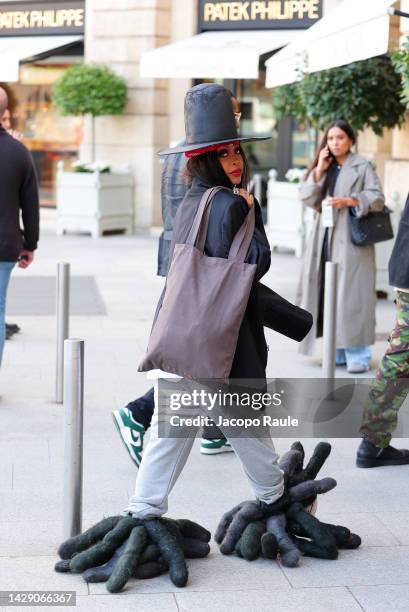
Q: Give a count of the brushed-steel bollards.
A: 3